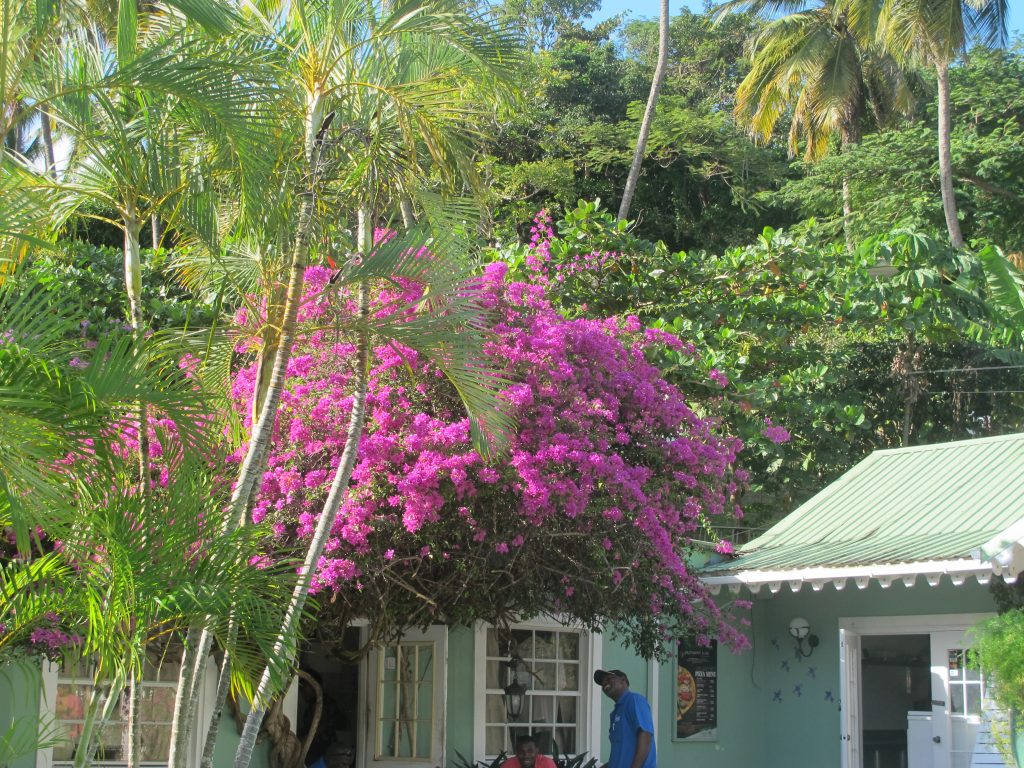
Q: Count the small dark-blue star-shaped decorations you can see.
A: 7